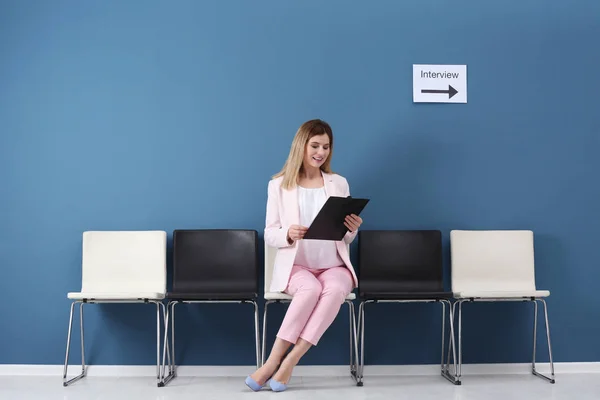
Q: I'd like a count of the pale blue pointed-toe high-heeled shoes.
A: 2